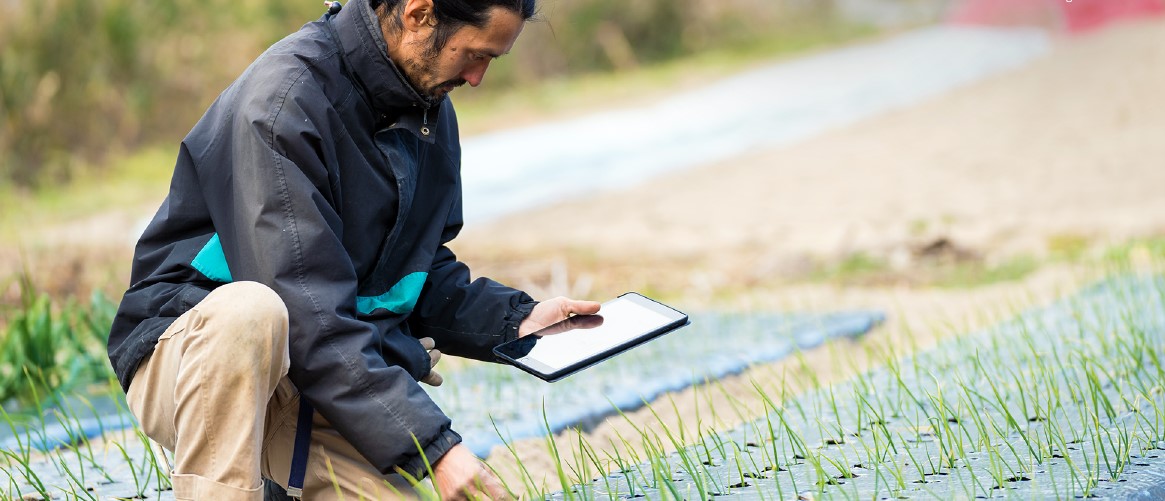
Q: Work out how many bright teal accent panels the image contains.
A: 2